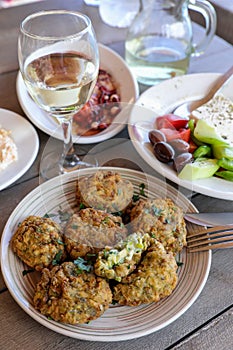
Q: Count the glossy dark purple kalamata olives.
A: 4